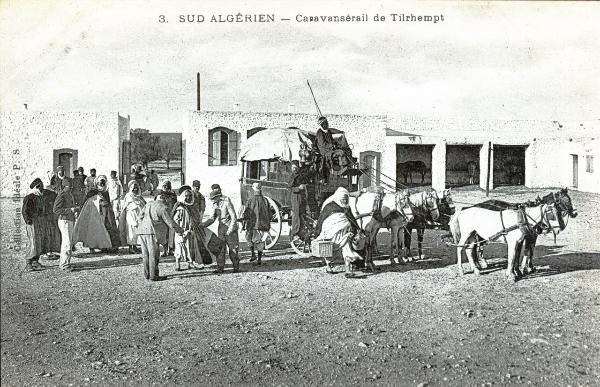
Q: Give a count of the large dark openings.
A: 3